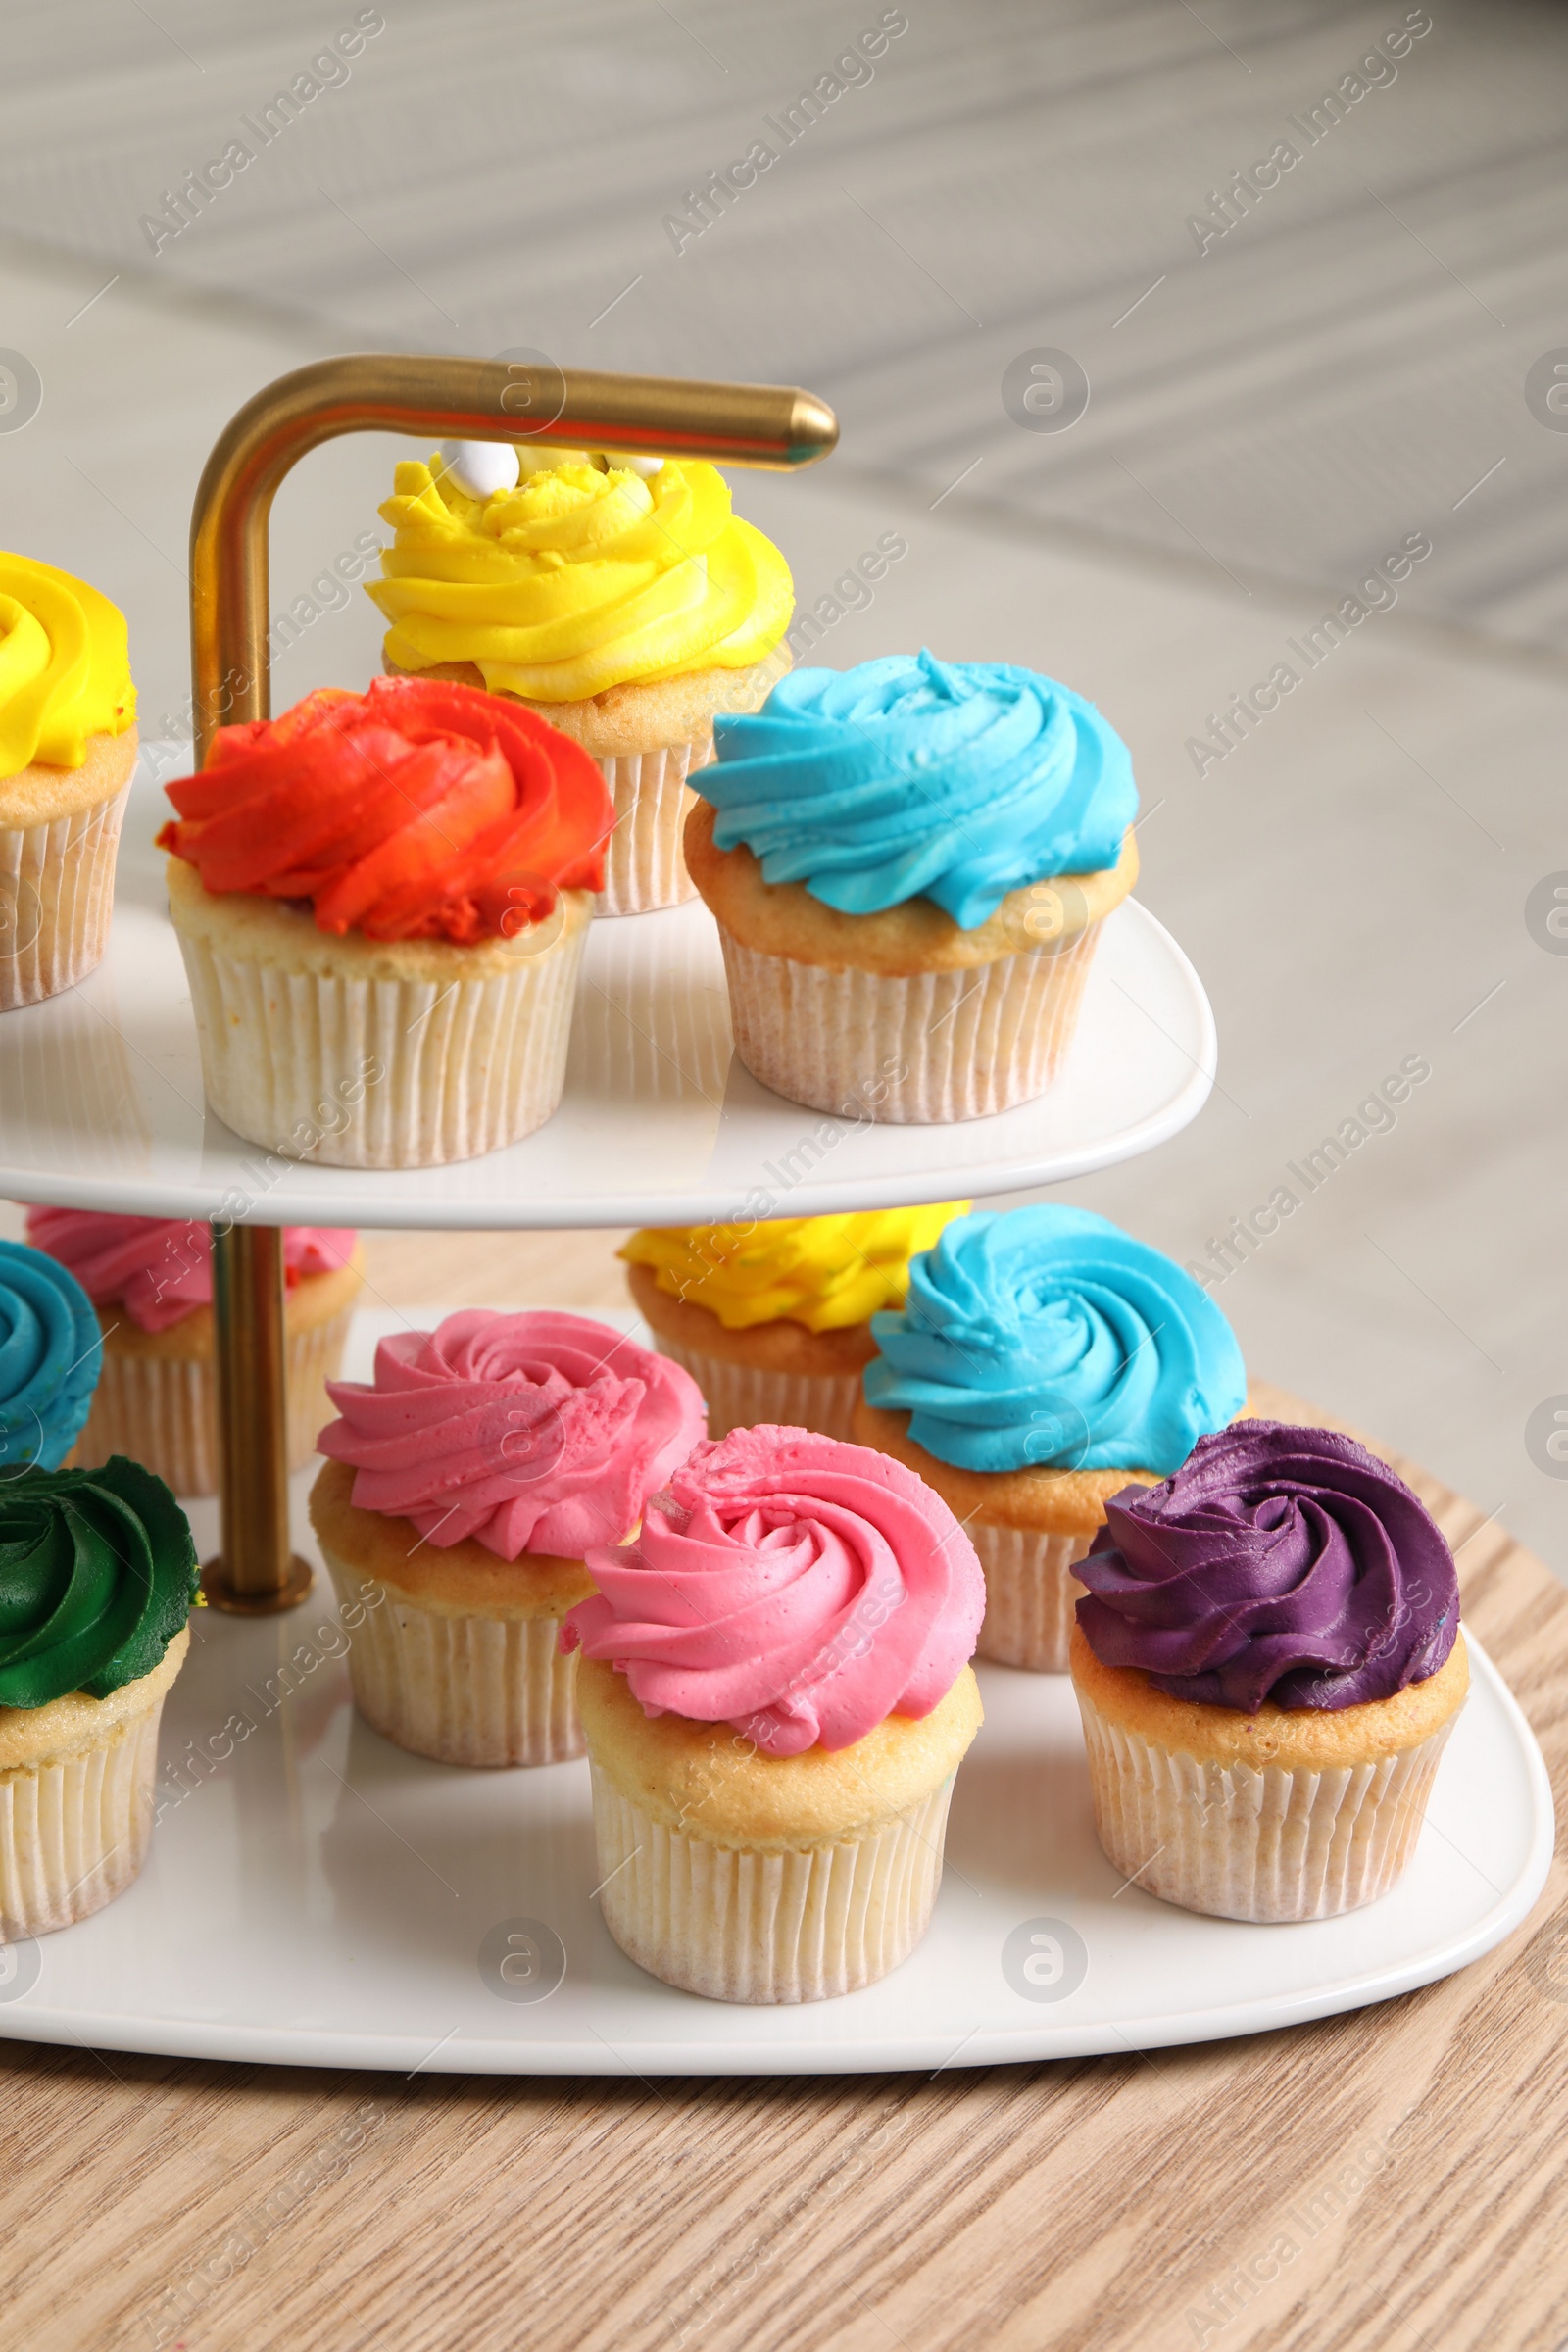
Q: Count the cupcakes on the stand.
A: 12